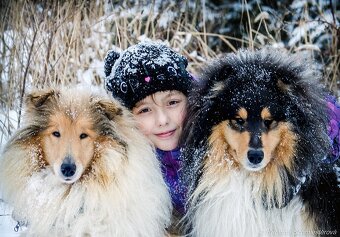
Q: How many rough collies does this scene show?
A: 2